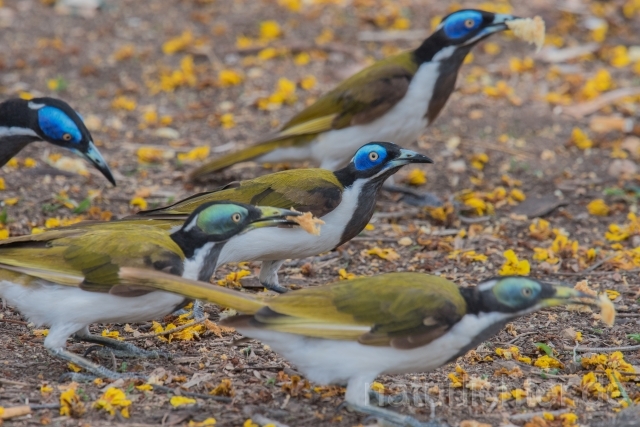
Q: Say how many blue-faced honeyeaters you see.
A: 5